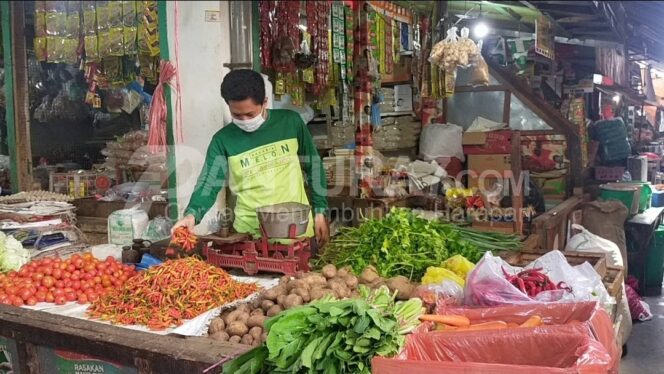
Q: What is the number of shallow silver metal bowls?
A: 1